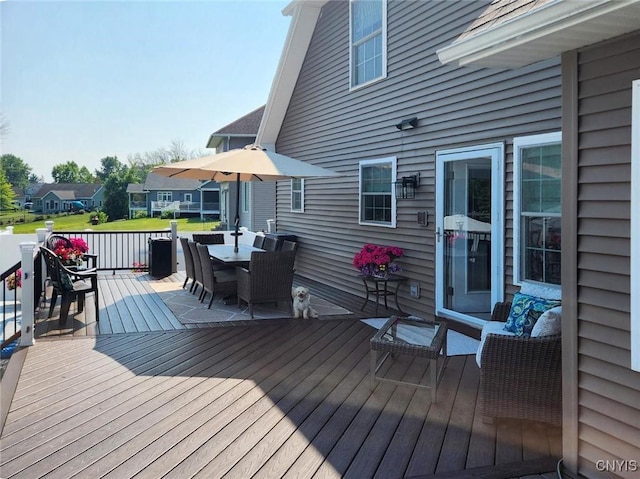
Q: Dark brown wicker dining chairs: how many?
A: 8